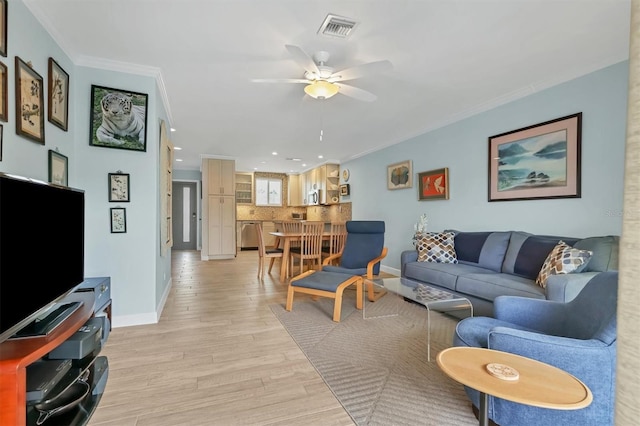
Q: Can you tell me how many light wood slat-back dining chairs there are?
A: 4